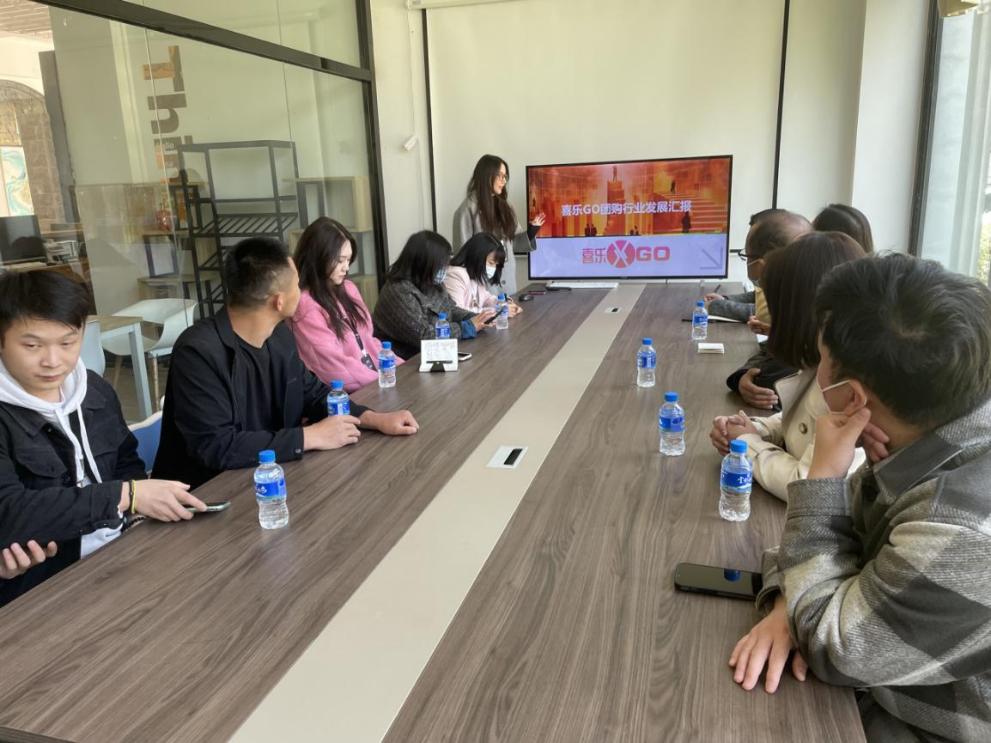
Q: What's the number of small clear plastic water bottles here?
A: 9